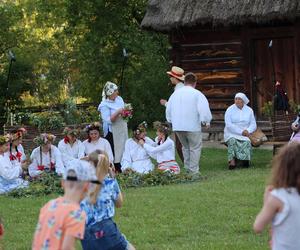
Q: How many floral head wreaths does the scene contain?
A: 7